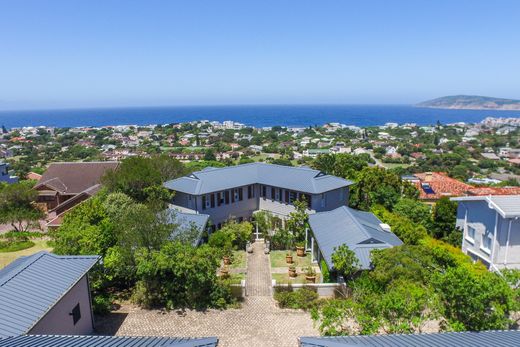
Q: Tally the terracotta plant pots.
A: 6